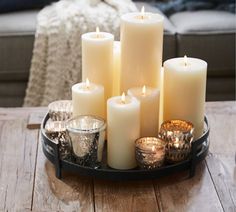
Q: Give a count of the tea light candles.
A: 5